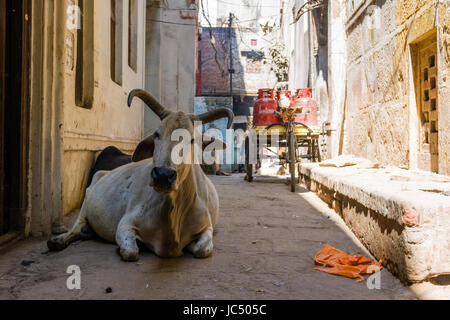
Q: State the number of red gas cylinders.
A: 3